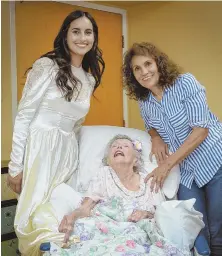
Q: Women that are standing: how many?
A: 2